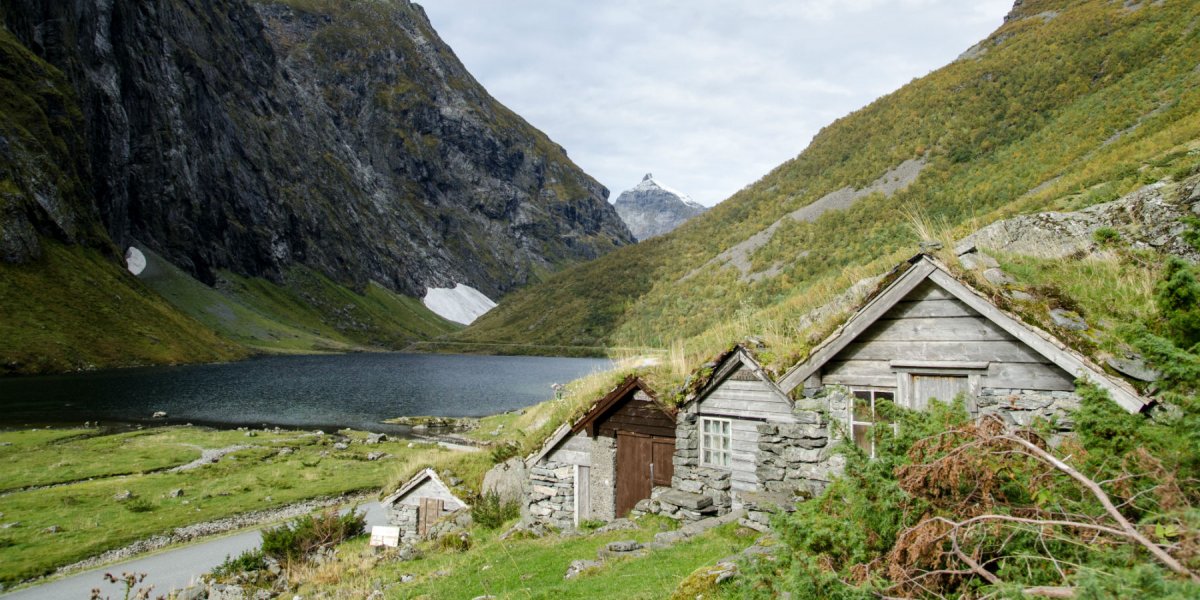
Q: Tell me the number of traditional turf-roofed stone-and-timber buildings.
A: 4